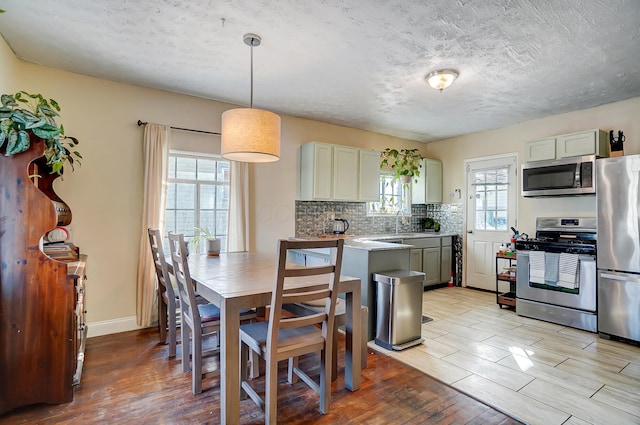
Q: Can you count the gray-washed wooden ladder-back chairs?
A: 3